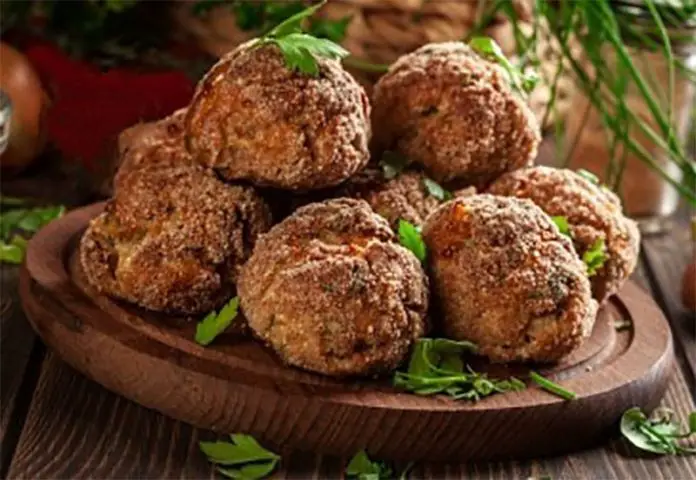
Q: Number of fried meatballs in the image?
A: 8